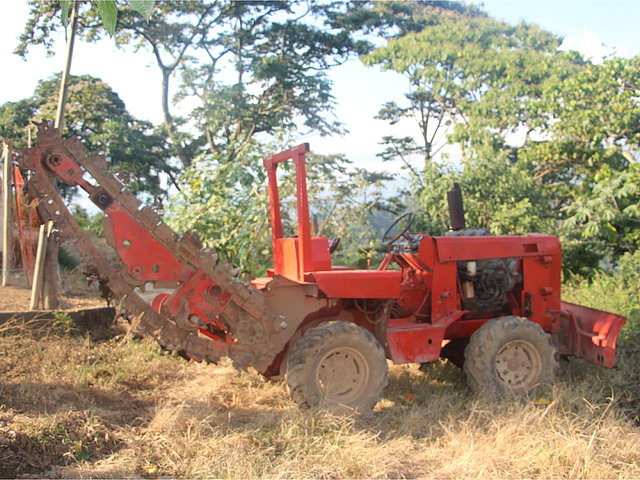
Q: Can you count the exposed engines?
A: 1